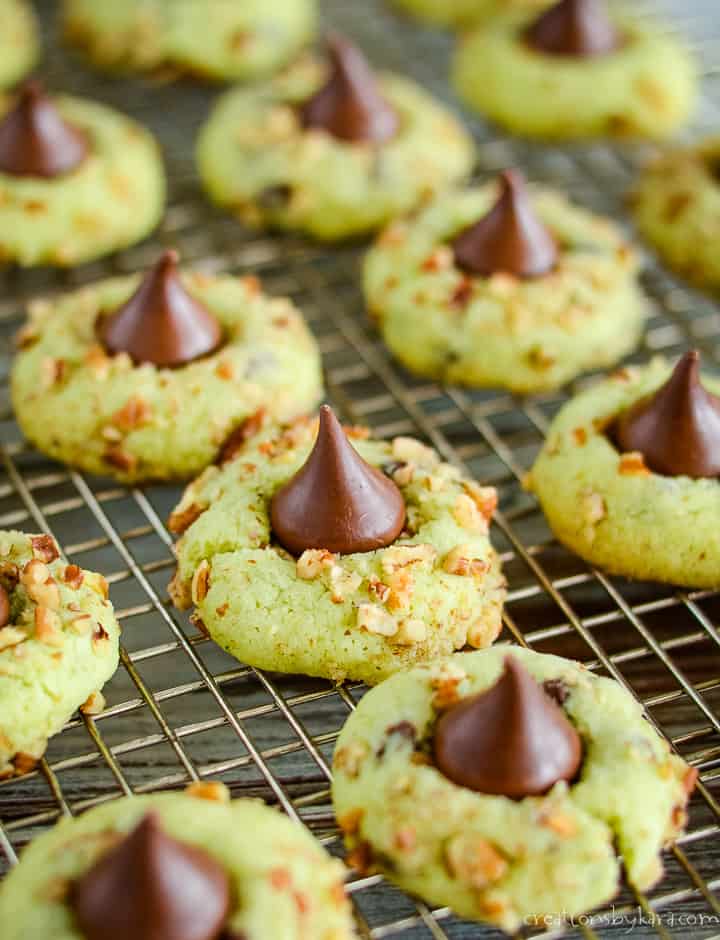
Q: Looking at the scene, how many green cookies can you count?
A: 14